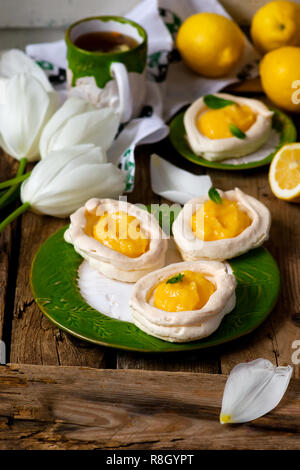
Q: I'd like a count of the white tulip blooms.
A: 3